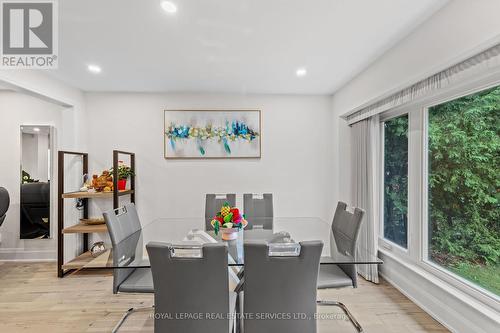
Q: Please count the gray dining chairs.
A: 6